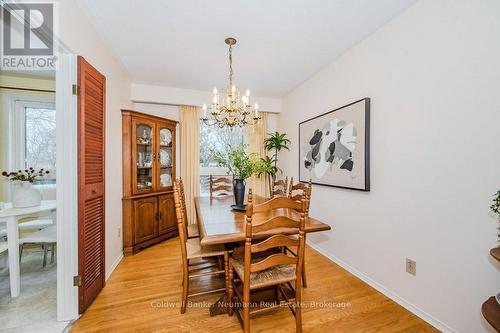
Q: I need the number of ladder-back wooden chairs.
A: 6